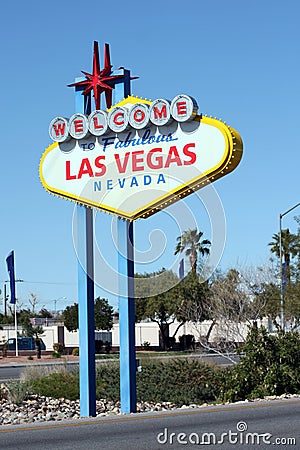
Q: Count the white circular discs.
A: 7